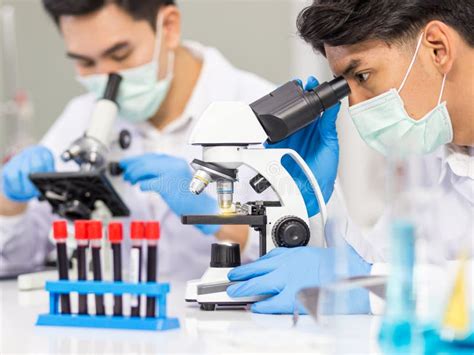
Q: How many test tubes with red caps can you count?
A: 6